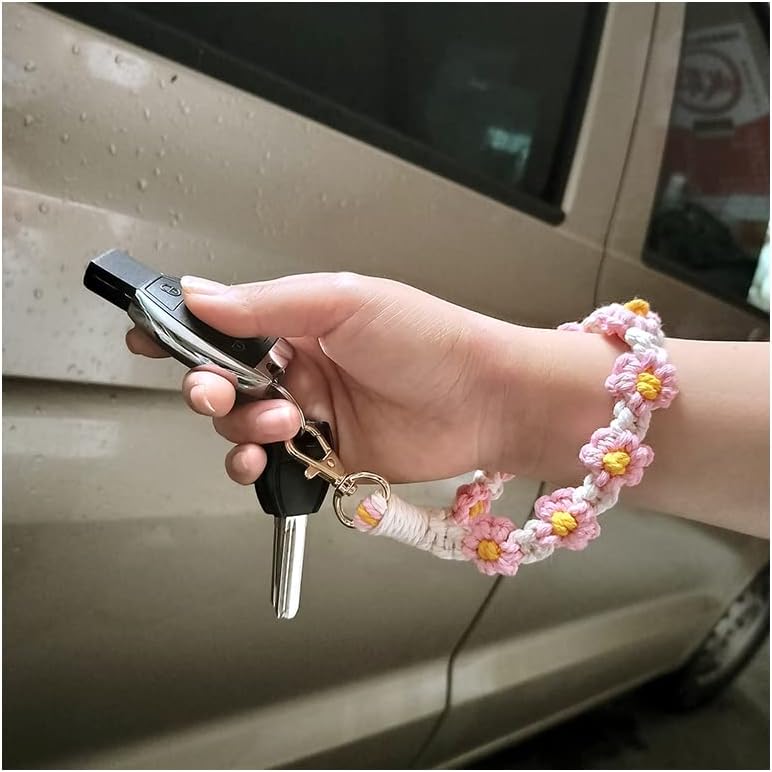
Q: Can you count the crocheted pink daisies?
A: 6